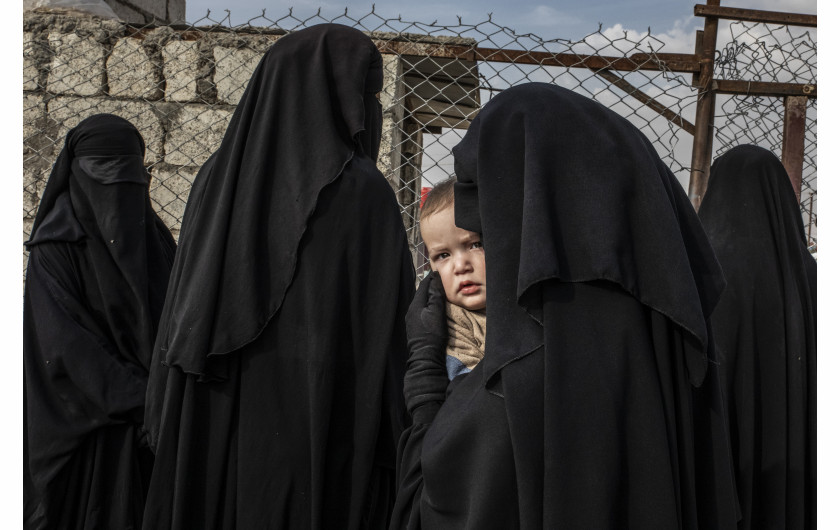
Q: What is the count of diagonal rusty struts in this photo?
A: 1